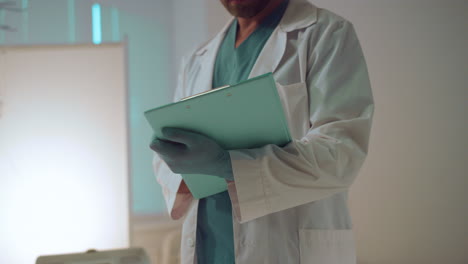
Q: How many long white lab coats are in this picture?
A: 1